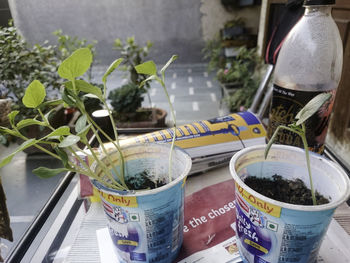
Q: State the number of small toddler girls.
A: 0